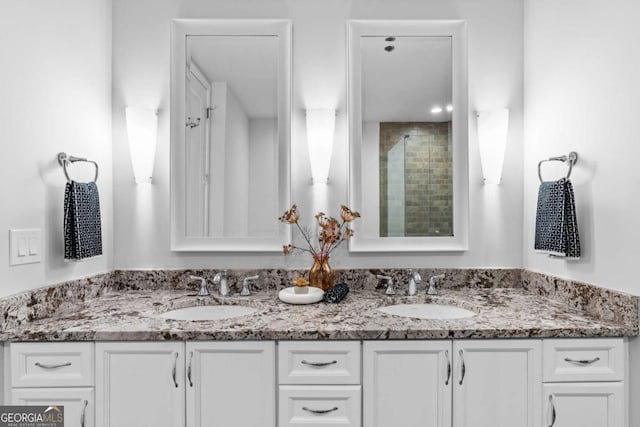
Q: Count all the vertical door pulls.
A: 6